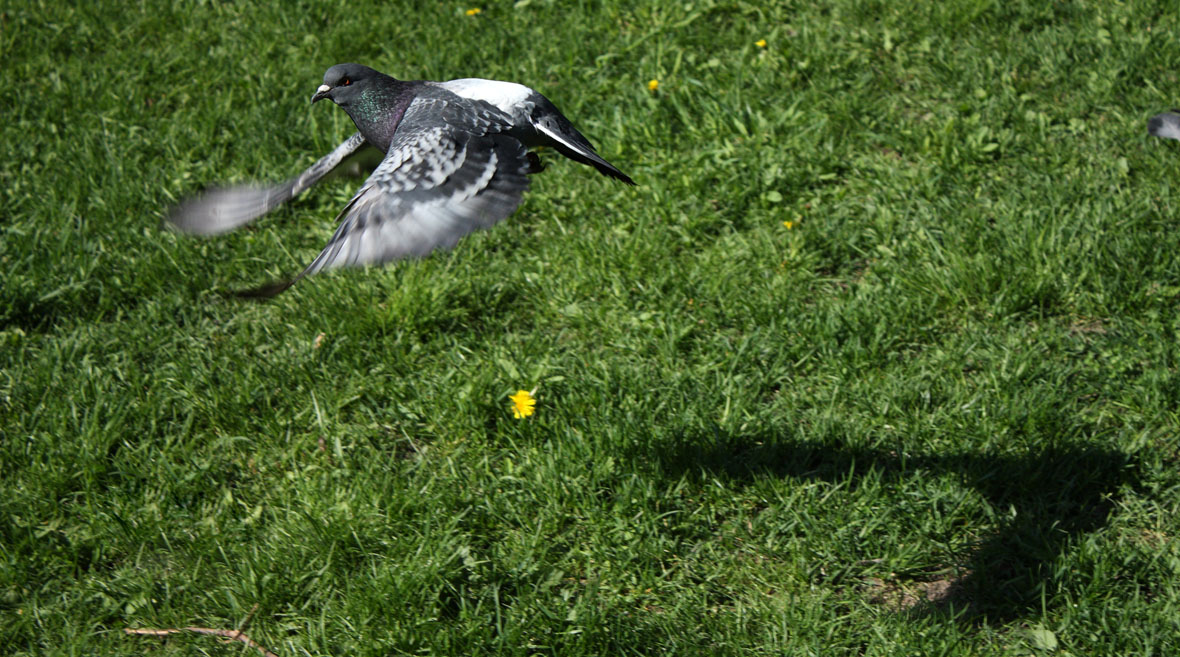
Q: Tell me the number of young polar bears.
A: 0